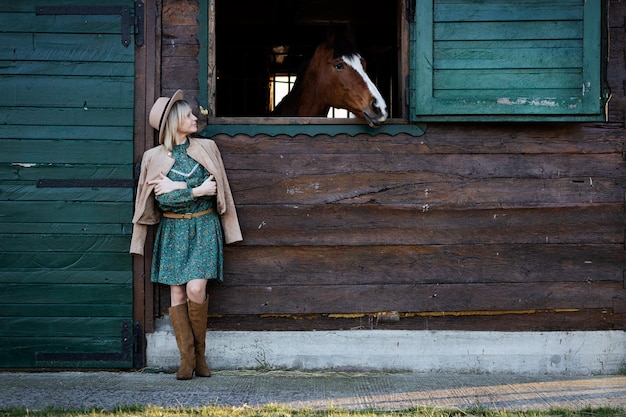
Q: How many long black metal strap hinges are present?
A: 3